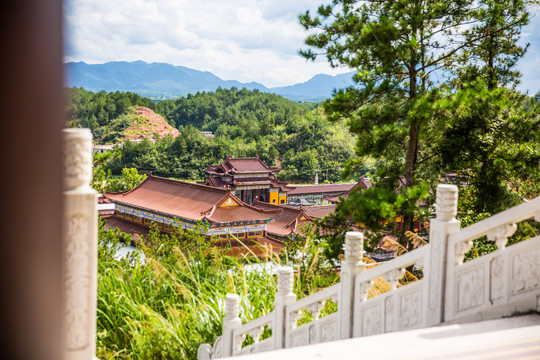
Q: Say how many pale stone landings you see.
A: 1